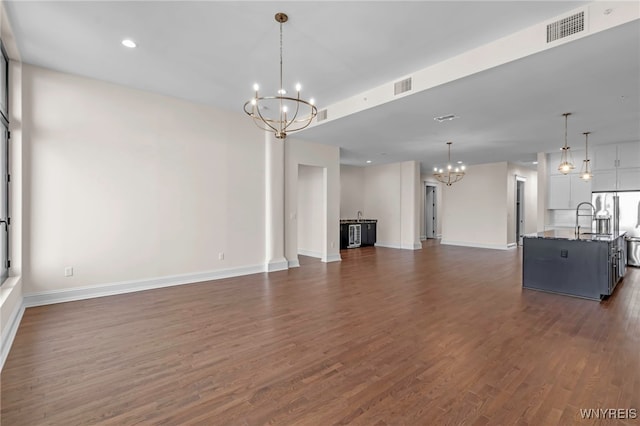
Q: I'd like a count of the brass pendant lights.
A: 2